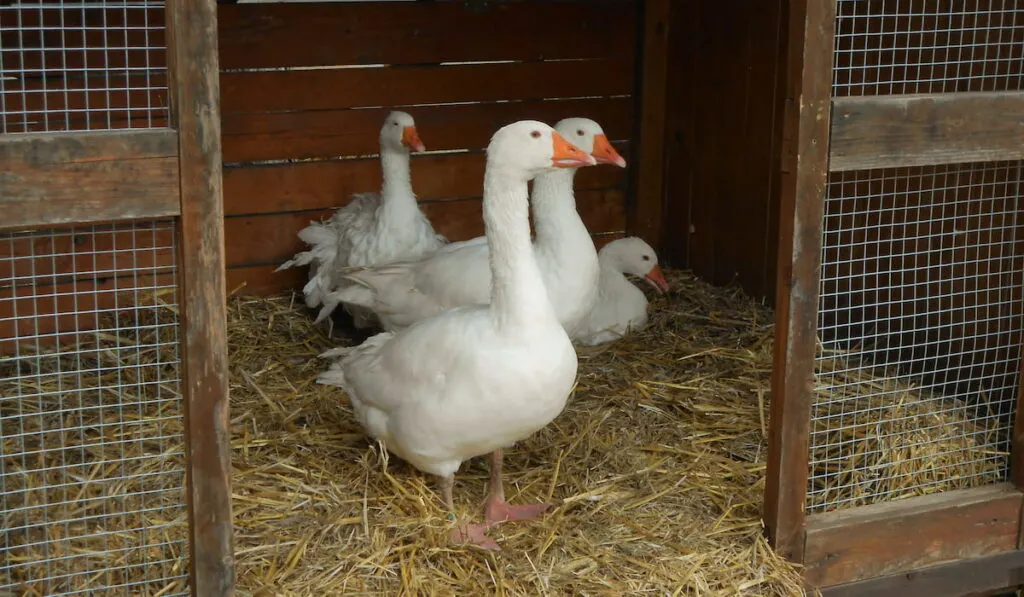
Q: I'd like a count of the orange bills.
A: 4